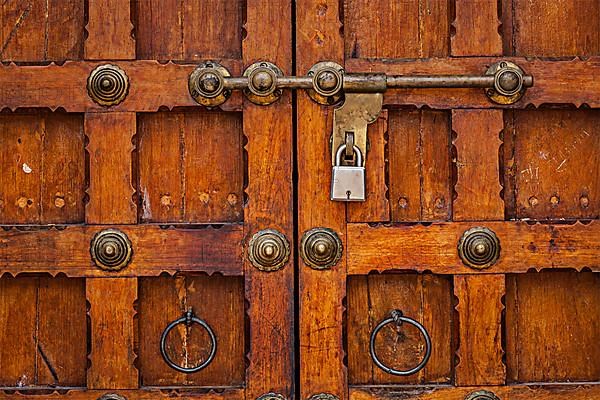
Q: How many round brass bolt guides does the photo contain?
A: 4